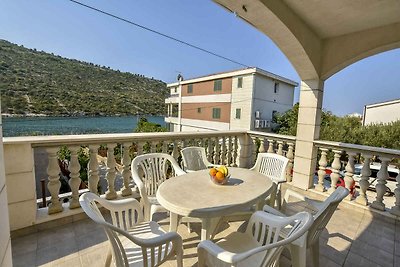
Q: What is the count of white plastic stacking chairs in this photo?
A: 6